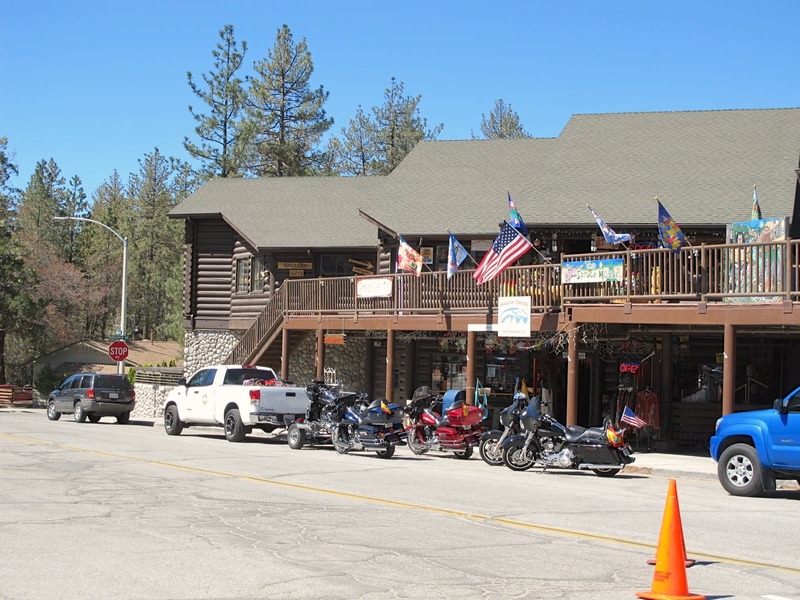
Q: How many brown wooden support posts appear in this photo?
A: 6